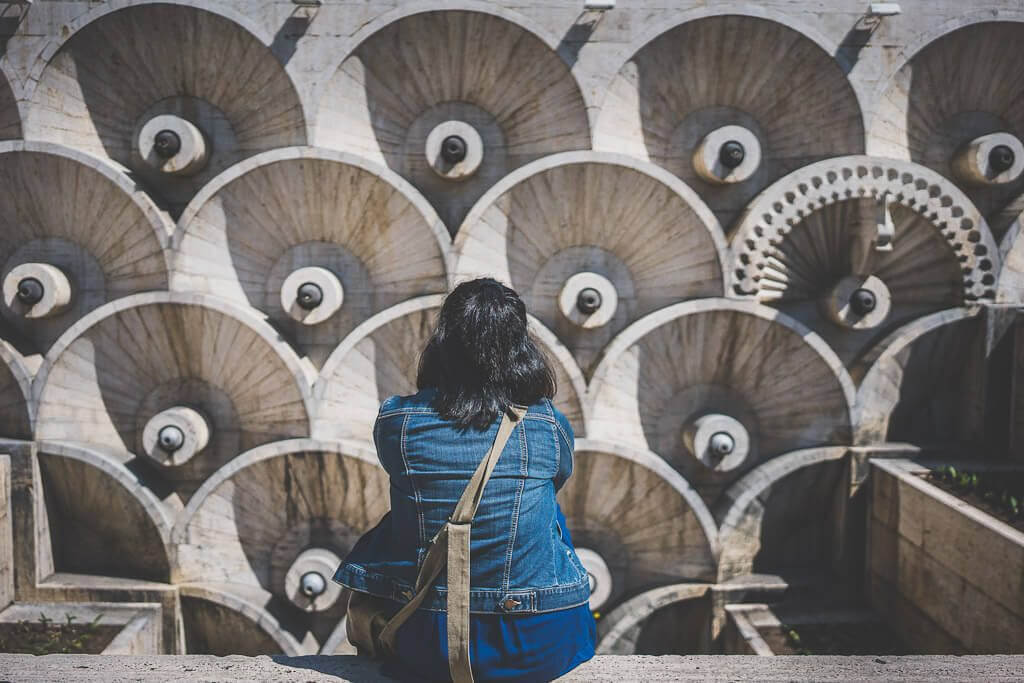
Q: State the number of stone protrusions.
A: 12